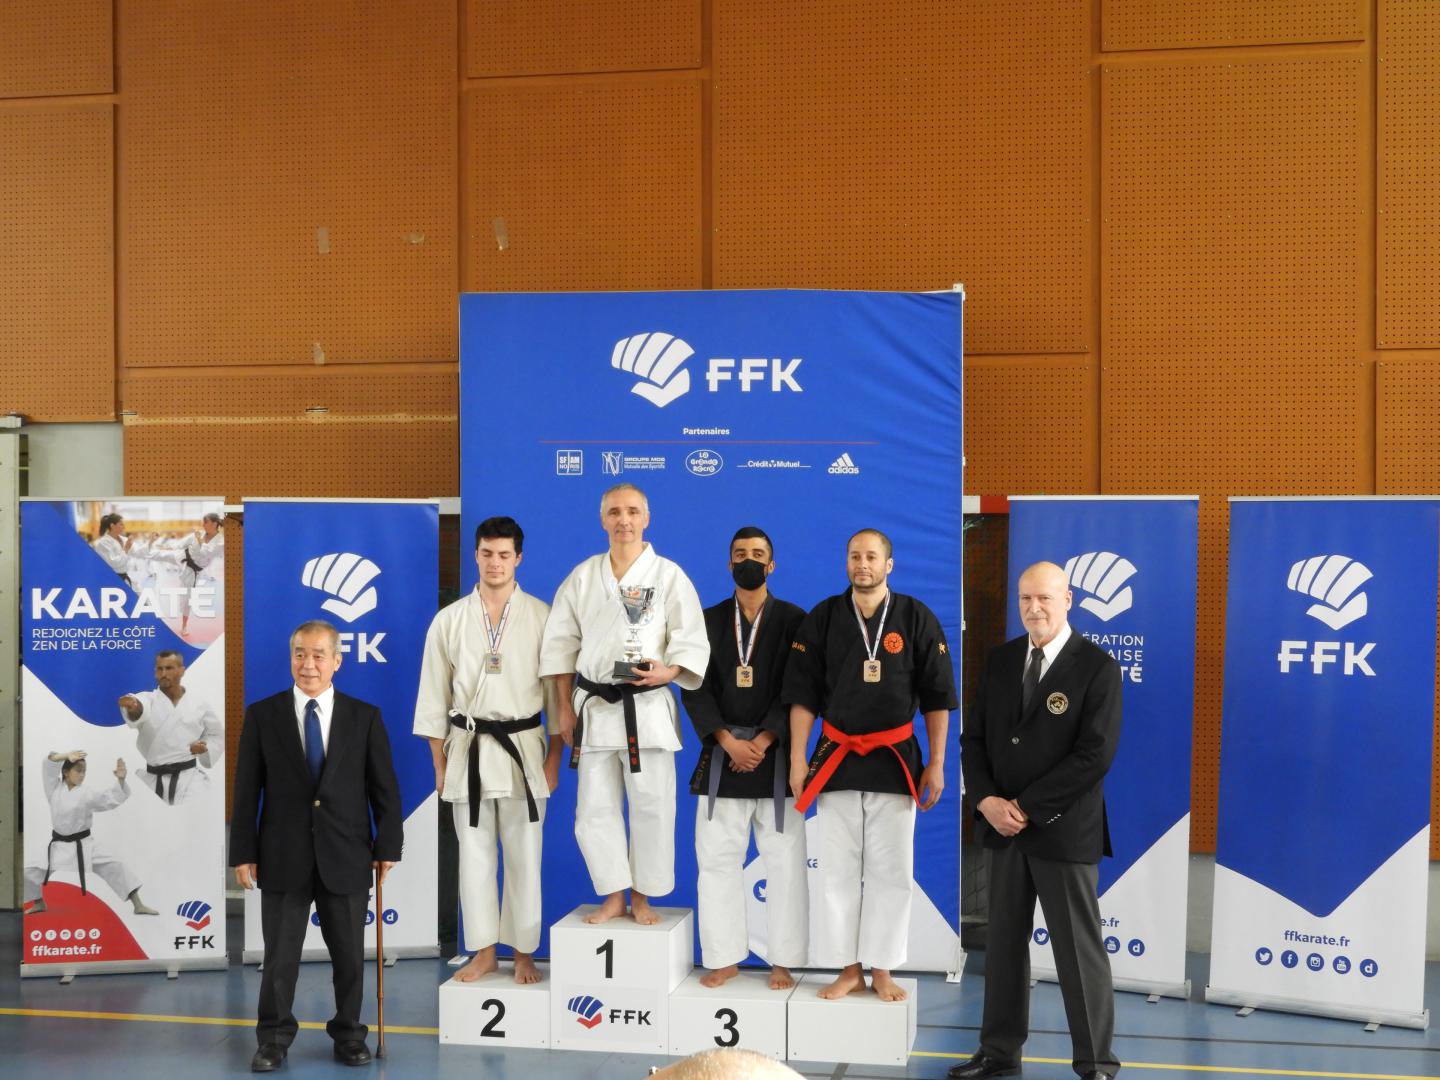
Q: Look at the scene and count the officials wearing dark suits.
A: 2